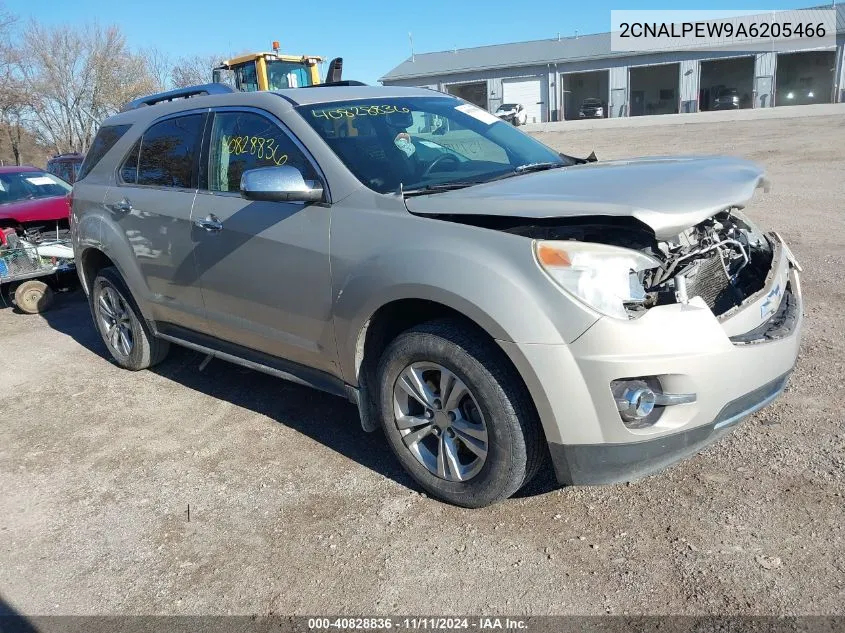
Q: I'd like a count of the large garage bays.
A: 6